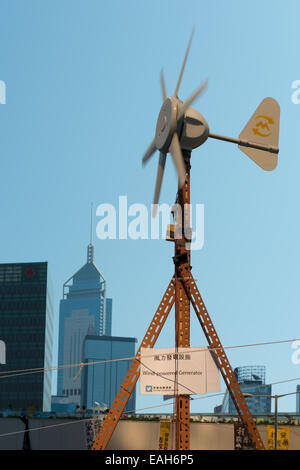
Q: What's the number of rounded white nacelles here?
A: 1